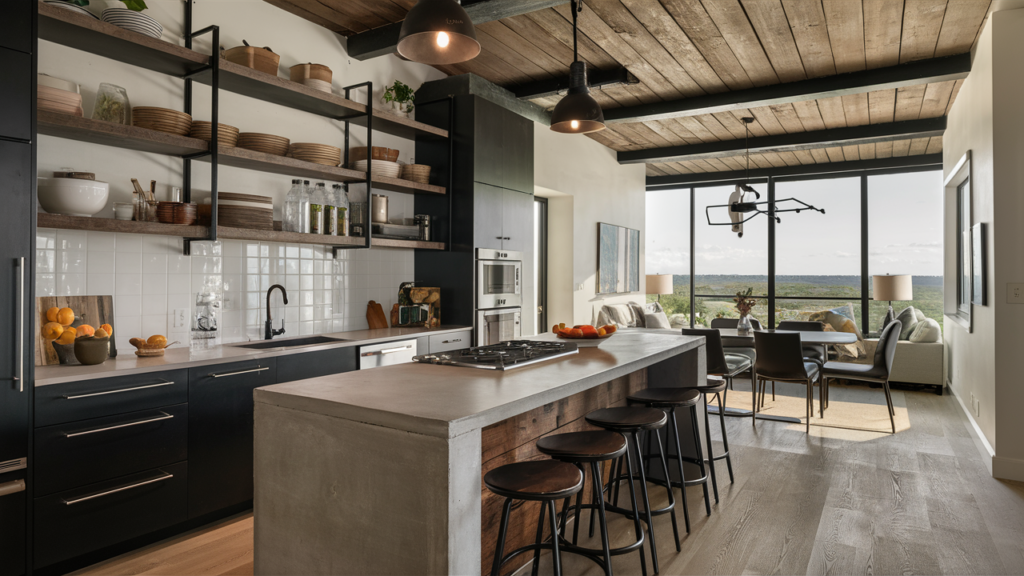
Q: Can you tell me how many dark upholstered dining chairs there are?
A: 5